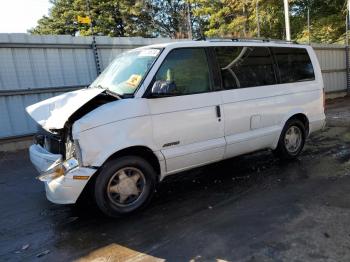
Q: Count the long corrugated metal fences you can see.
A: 1